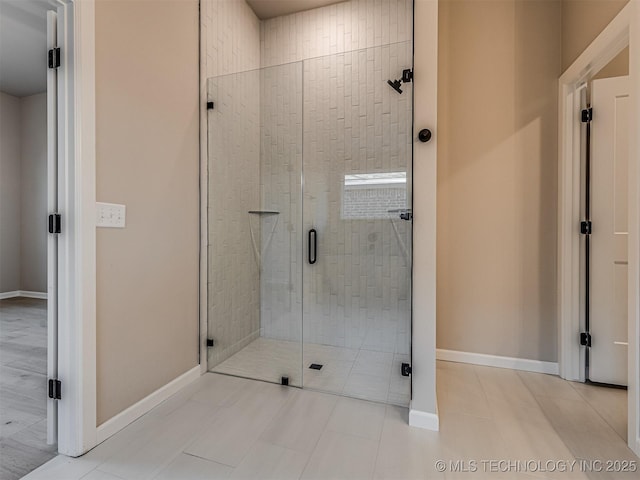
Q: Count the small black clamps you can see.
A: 3